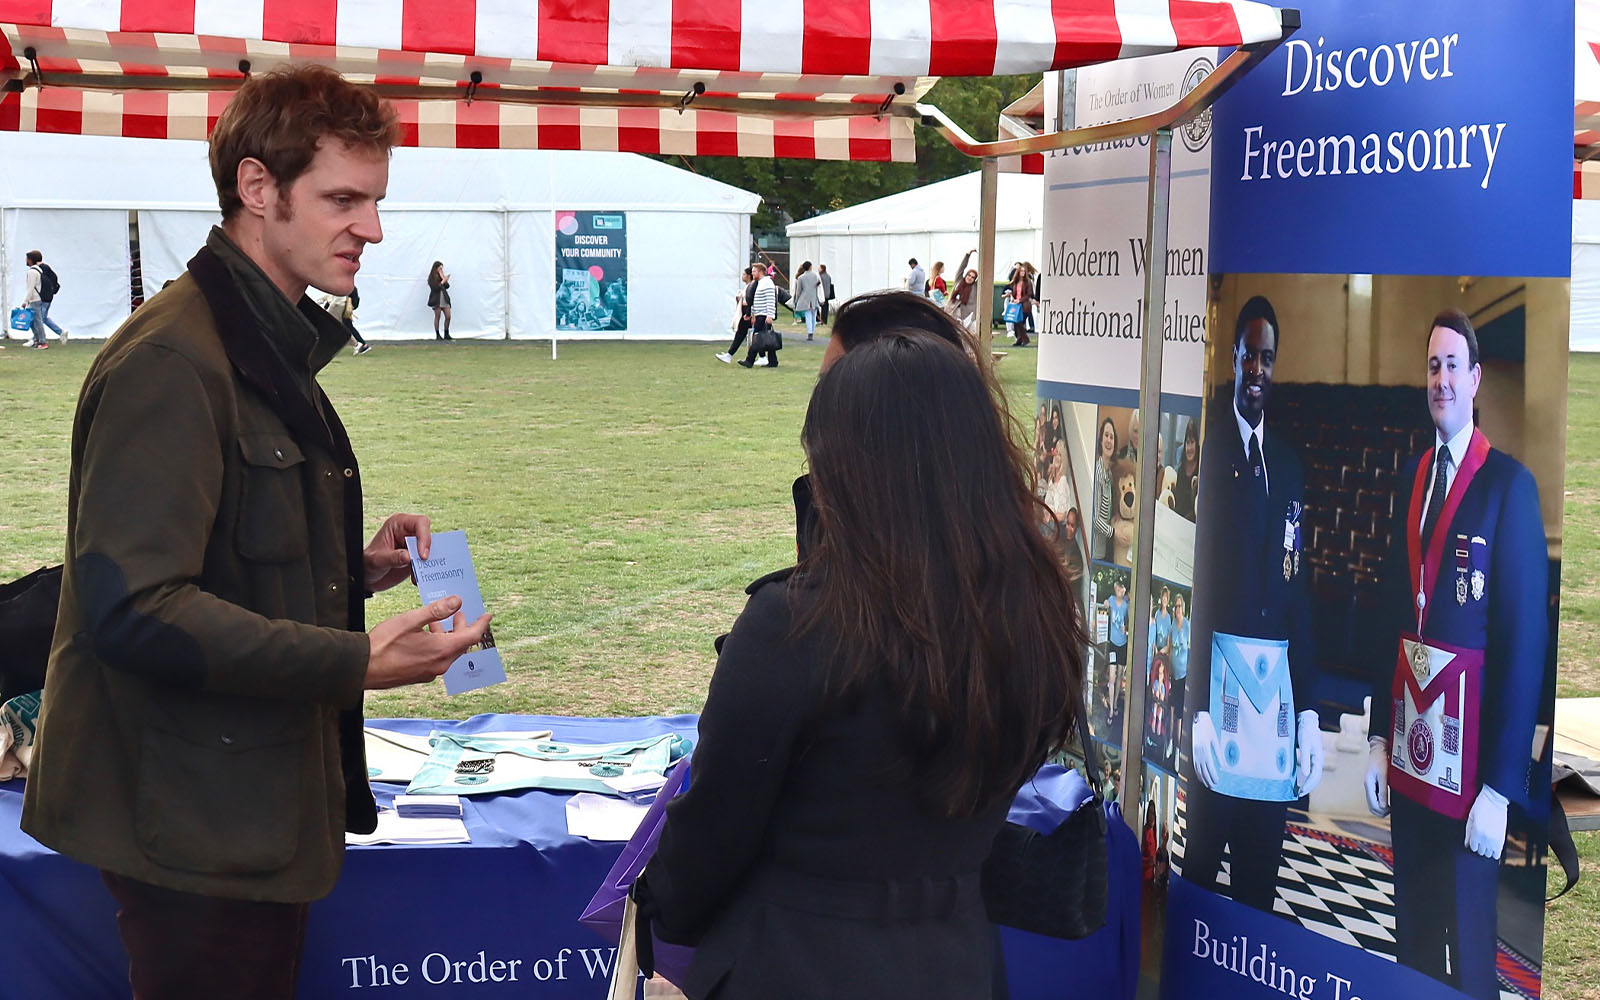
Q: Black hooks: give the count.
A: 5